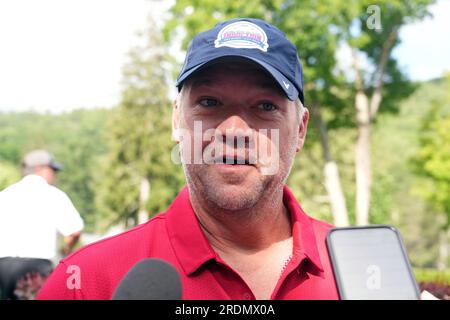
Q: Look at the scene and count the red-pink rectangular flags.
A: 0